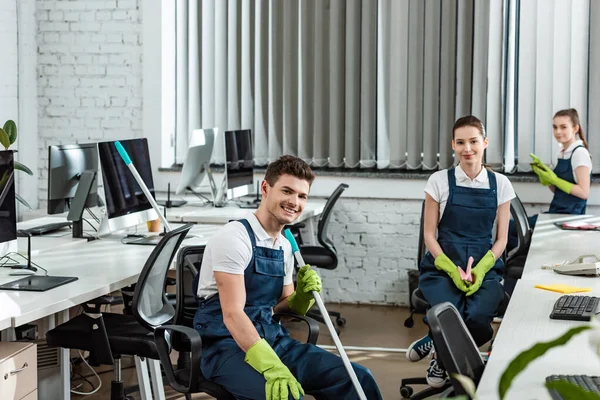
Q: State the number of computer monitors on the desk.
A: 5